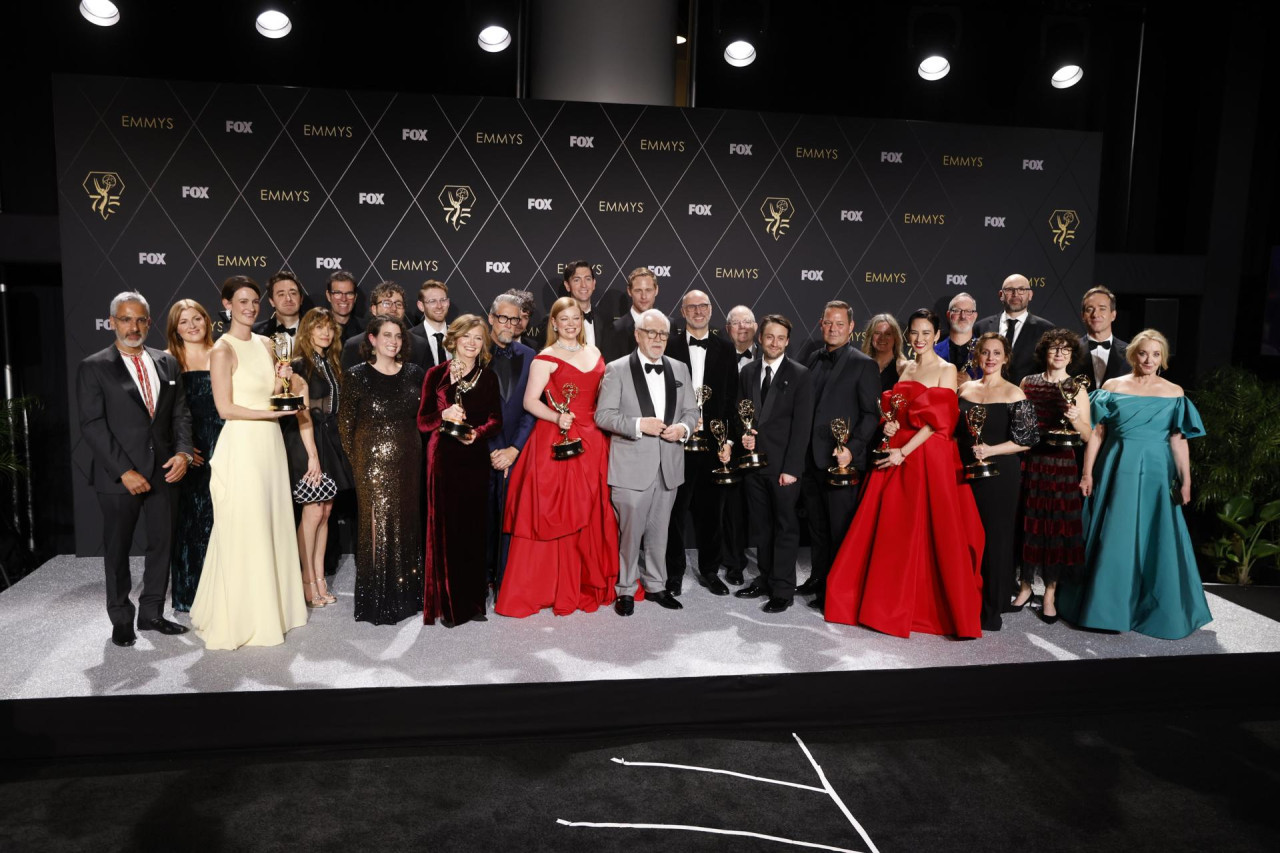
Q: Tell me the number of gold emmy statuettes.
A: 11